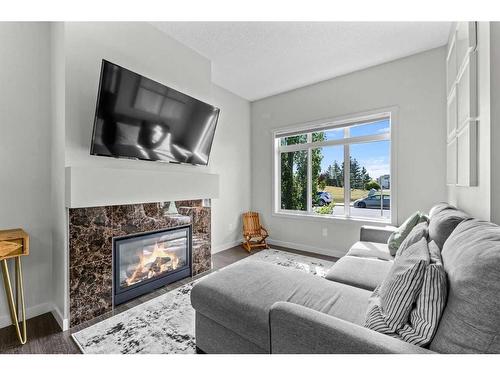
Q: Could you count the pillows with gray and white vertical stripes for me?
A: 2